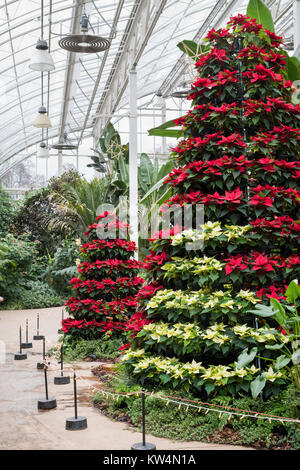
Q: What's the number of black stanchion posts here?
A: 9